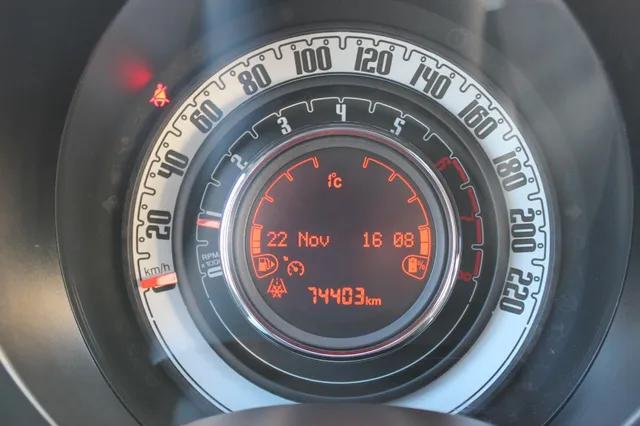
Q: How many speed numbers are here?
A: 11